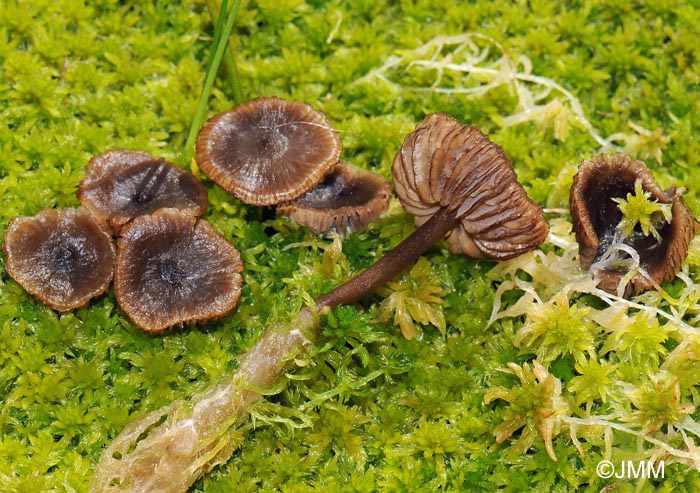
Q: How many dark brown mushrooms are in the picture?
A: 7